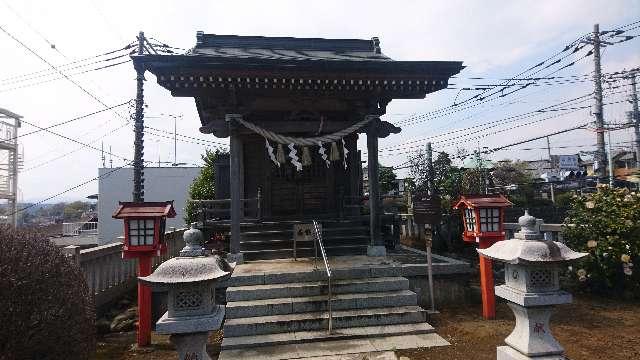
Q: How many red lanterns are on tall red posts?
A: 2